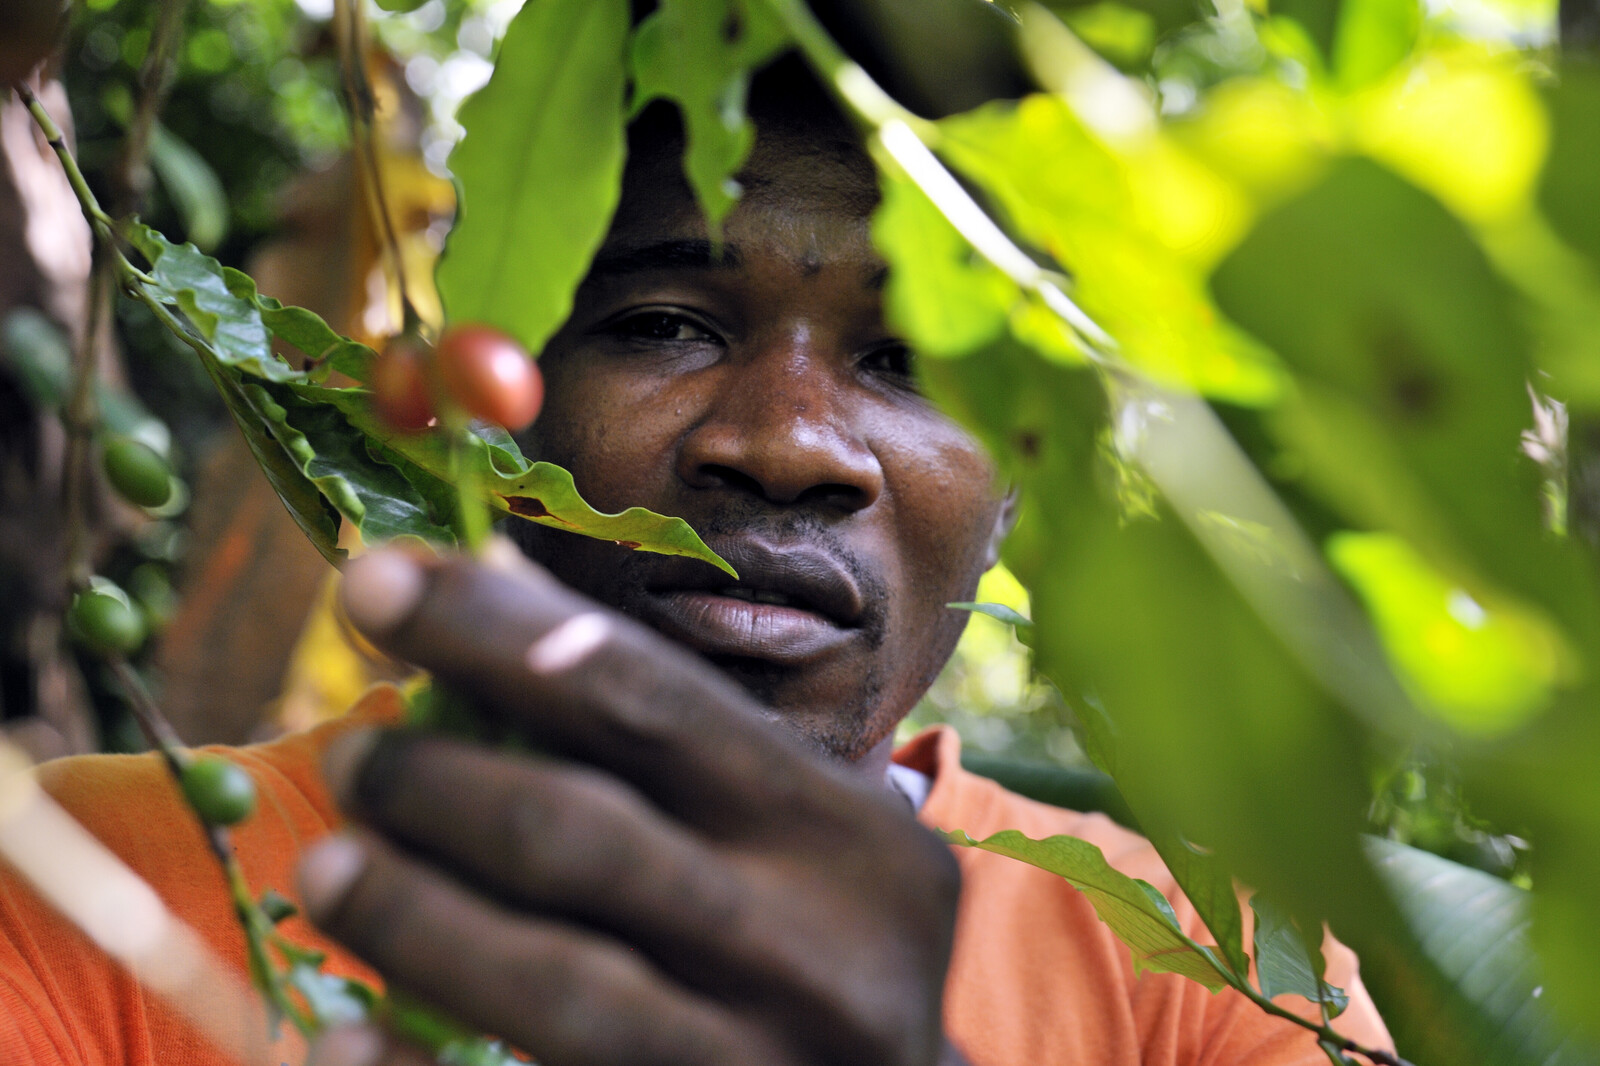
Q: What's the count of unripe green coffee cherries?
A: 3